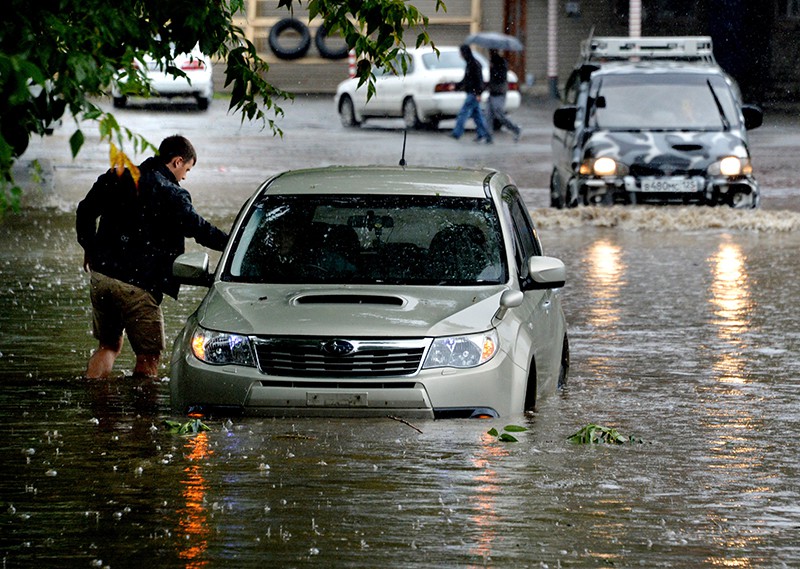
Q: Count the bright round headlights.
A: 2